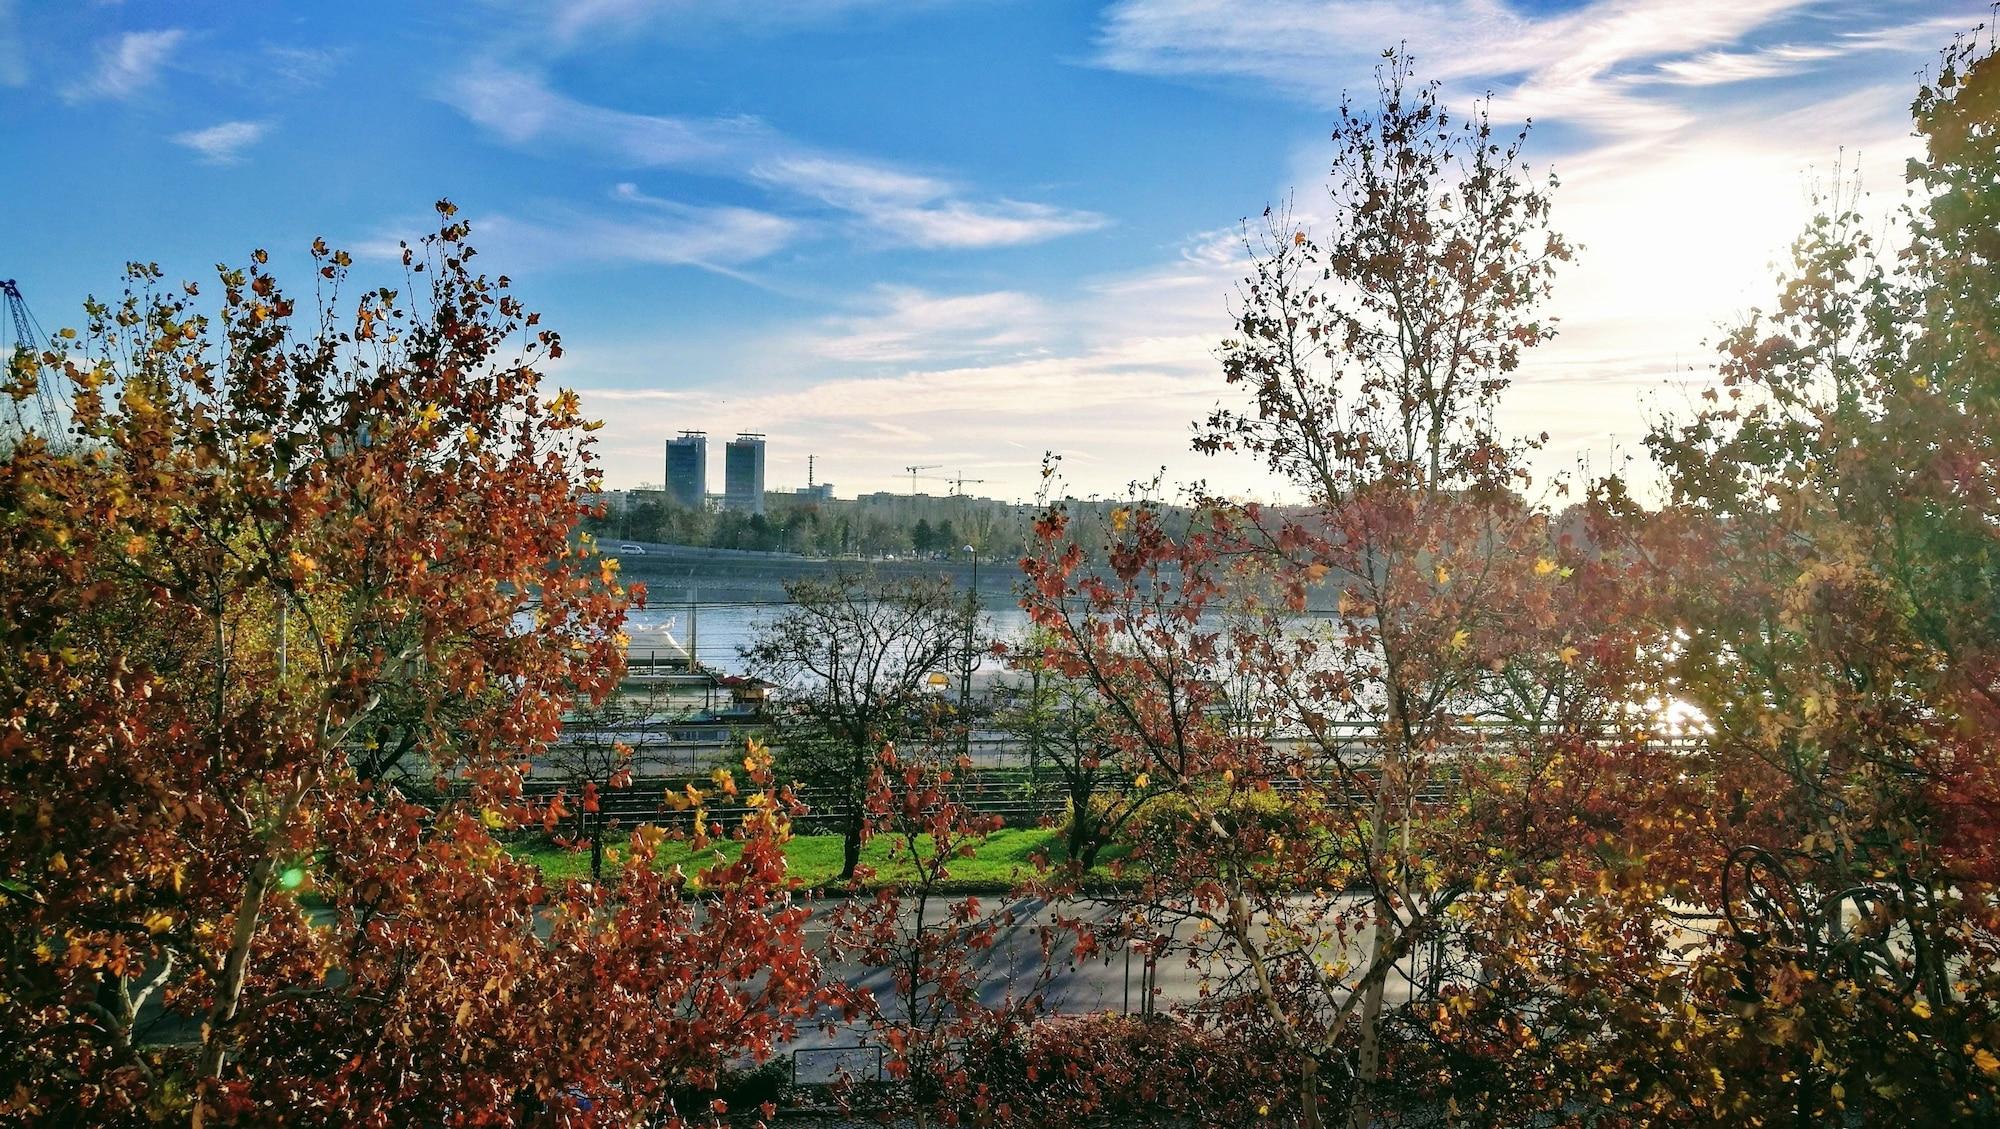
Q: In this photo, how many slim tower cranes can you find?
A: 2